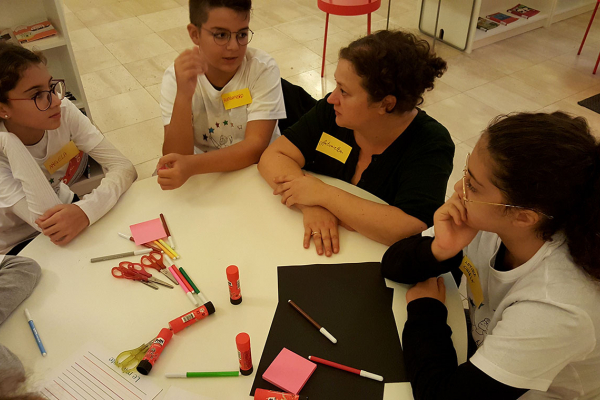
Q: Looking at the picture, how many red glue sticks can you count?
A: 5